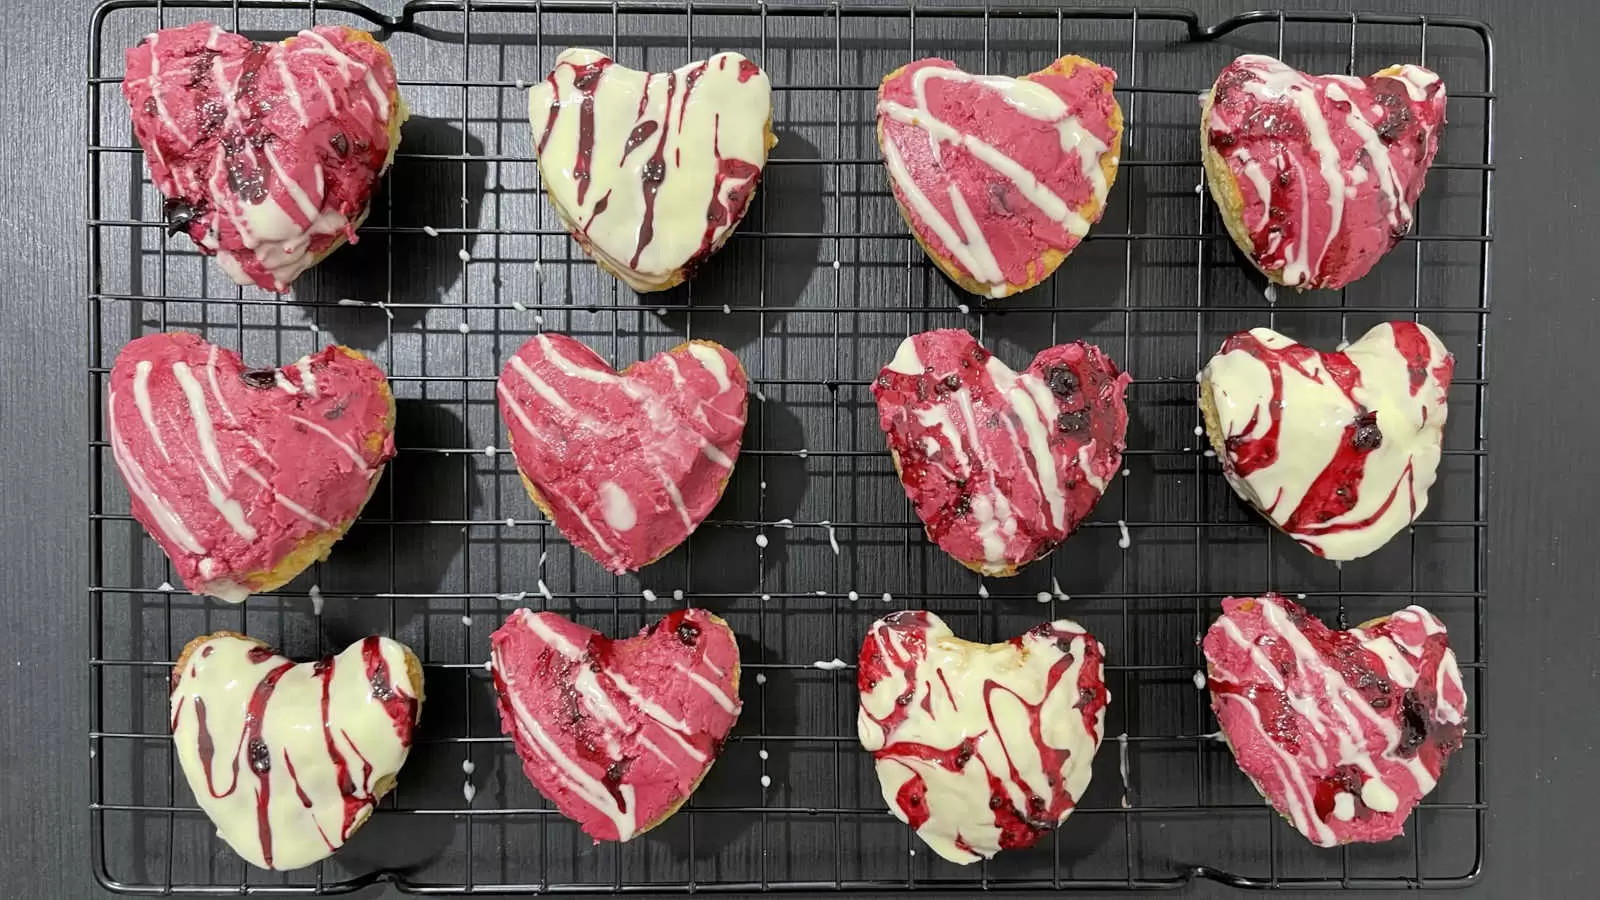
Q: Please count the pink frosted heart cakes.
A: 8